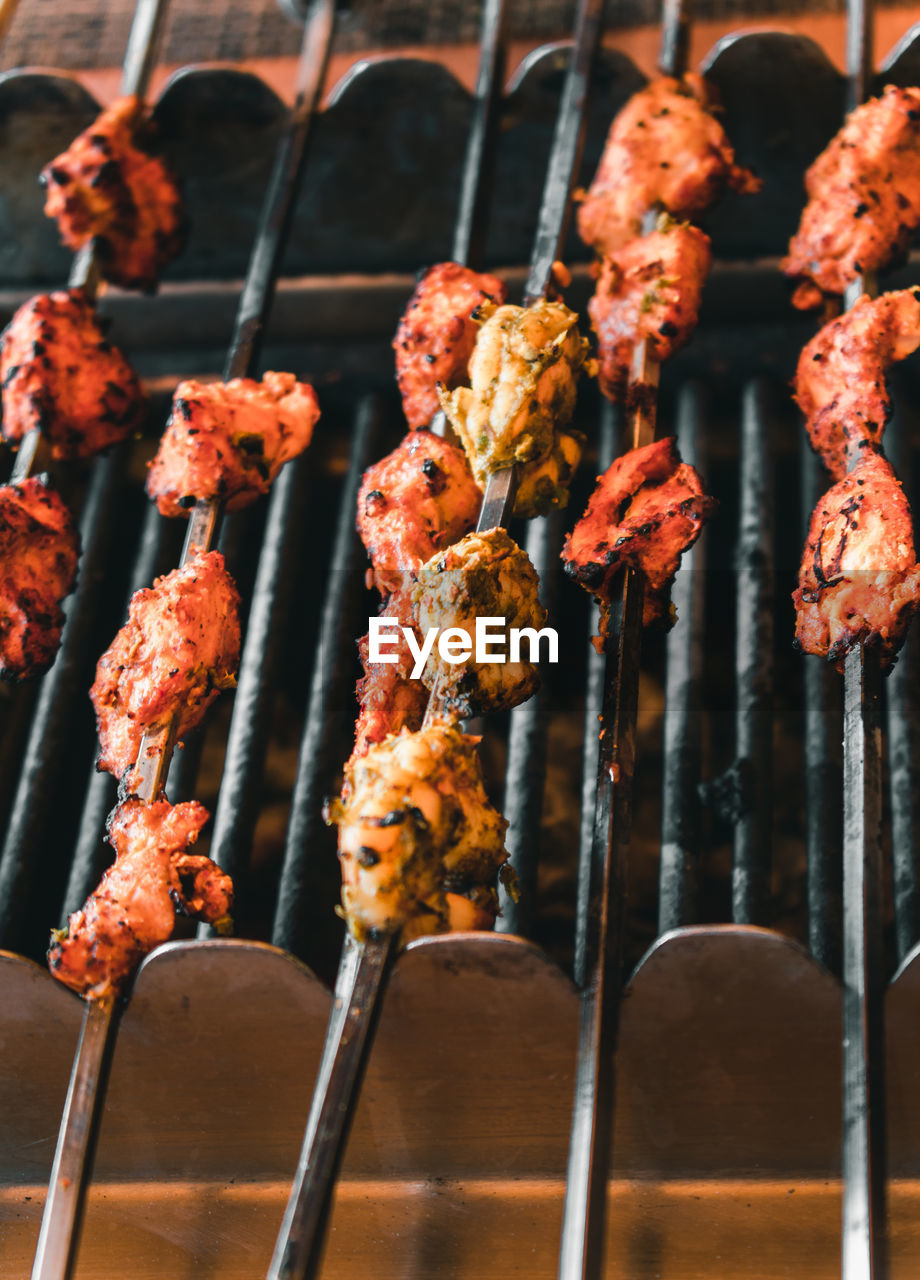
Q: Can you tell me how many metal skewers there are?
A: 6